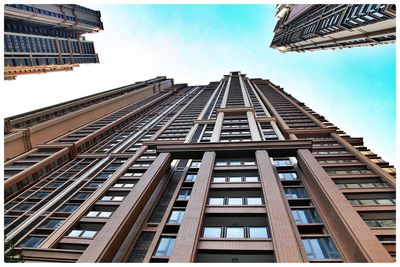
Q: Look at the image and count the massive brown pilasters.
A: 4